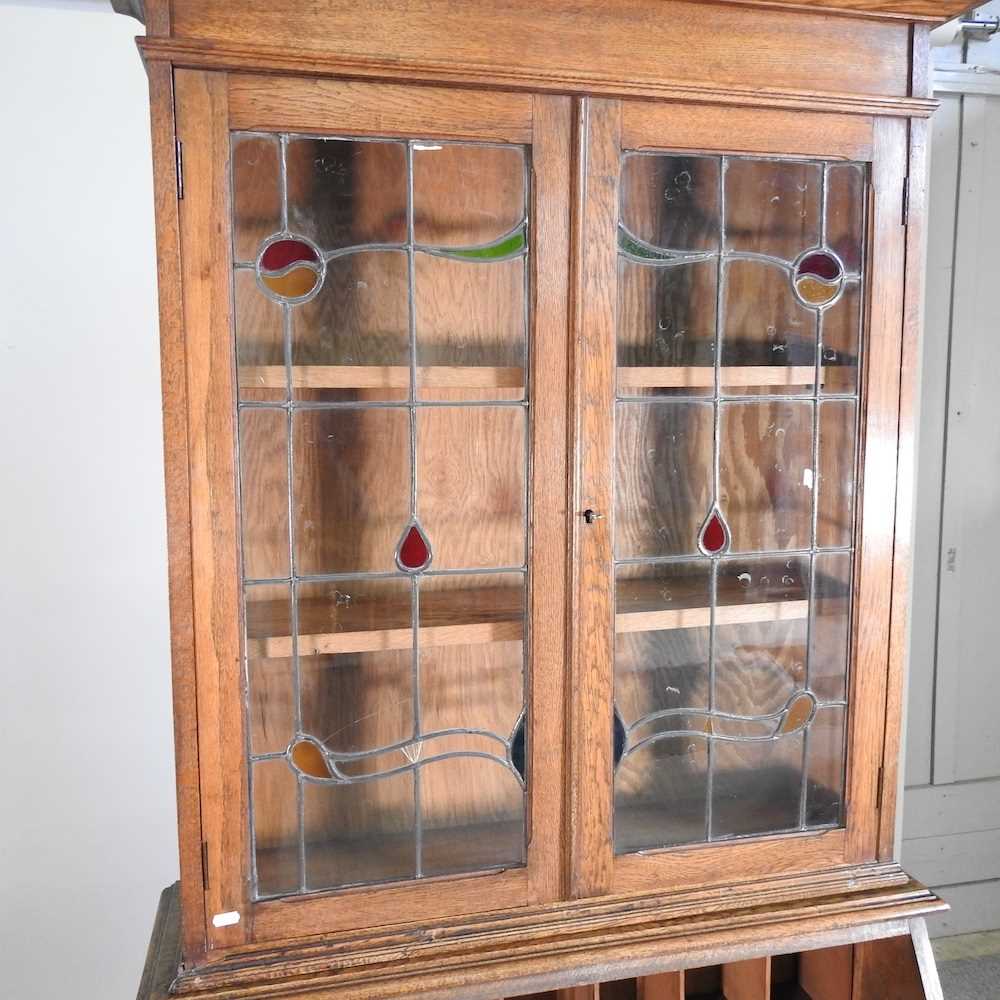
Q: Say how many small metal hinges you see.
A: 4